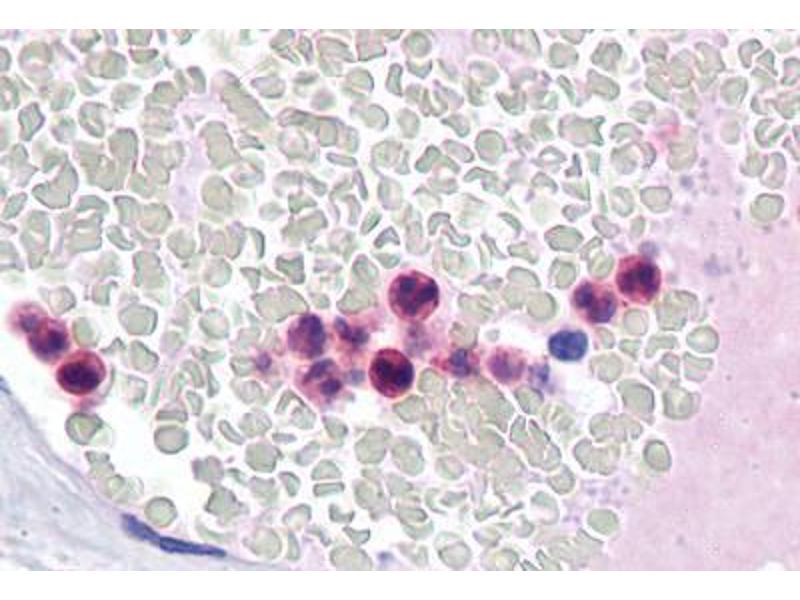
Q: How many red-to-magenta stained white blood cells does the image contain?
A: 12